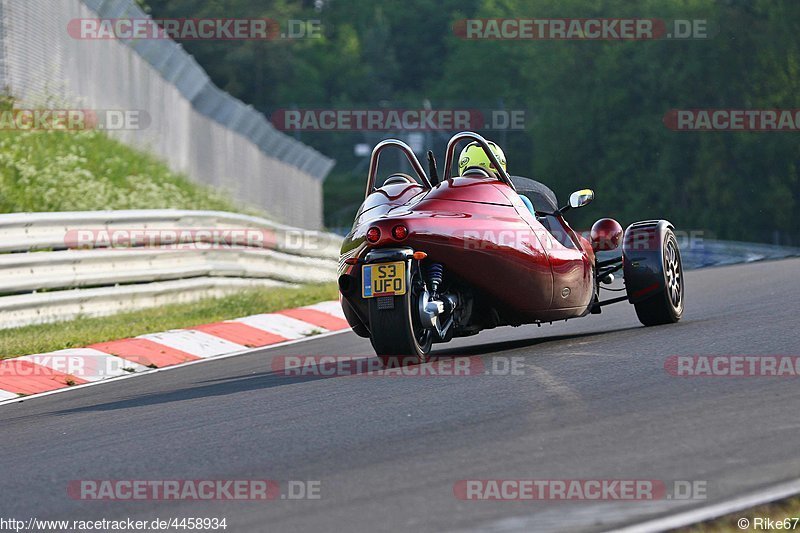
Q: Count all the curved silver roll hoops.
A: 2